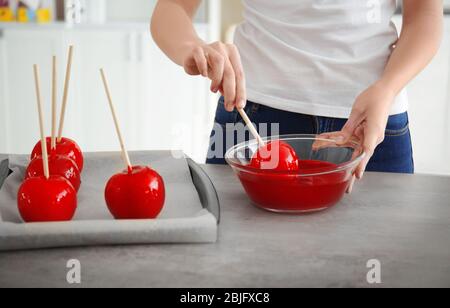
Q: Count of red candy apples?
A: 5